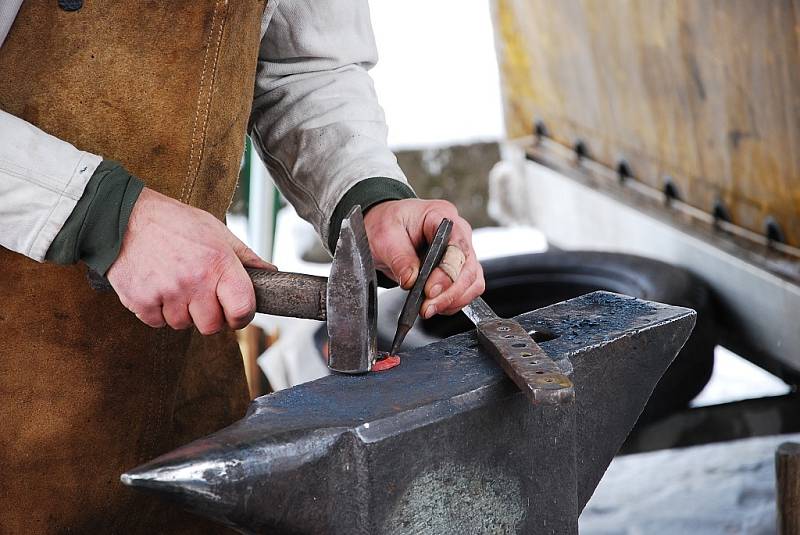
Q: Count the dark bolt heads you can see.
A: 6